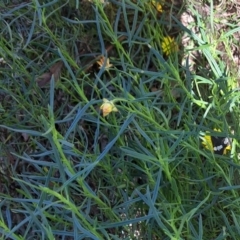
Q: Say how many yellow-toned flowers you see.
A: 5